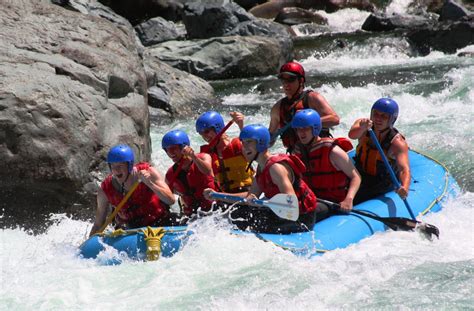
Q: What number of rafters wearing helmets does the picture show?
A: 7